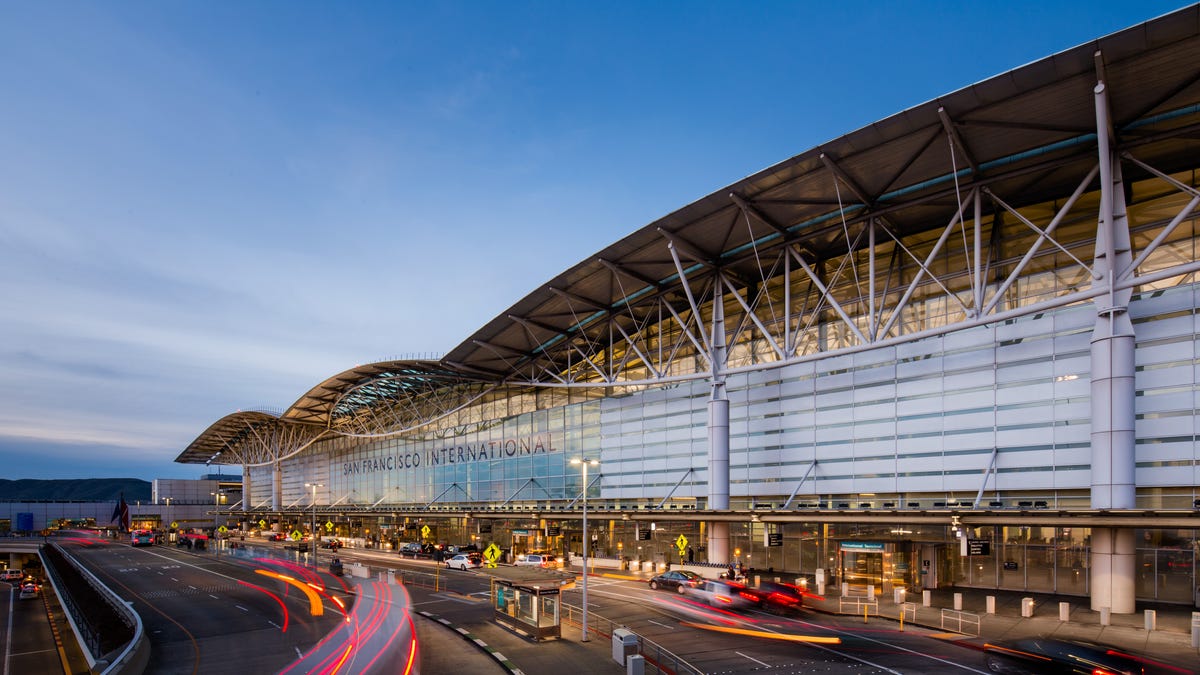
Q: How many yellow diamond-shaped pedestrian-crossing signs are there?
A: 8